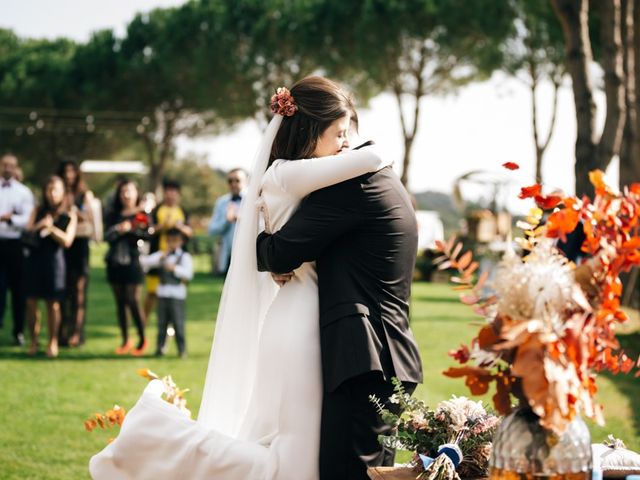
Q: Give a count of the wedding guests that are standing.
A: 7